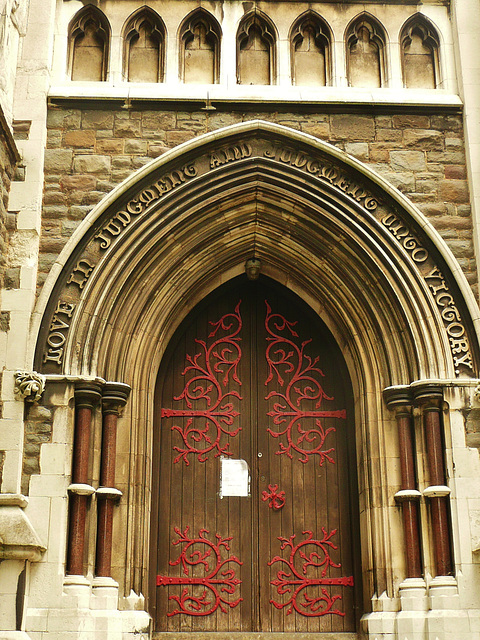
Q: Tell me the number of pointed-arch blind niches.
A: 7